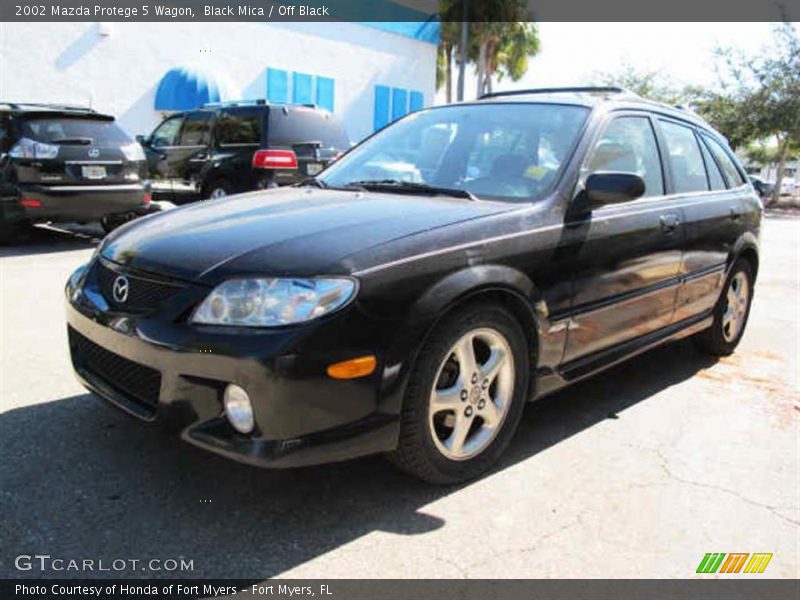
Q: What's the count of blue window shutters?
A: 6